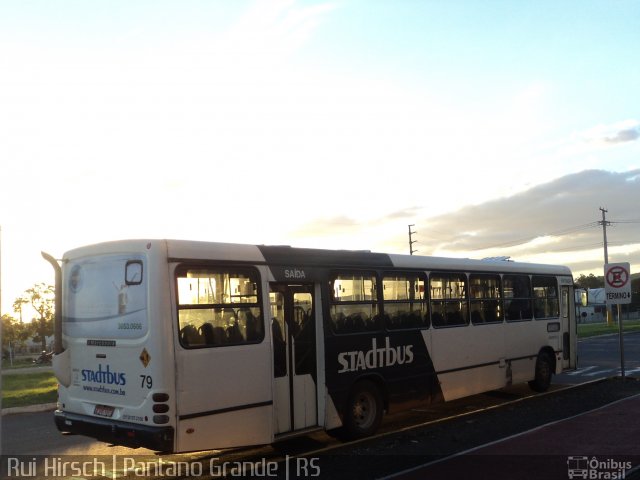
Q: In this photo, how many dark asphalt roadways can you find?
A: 1